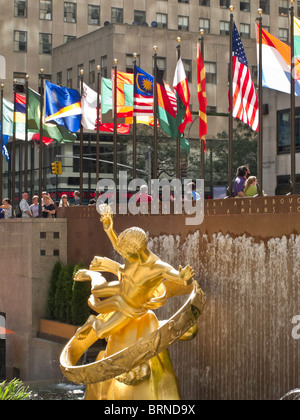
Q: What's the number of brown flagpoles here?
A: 14